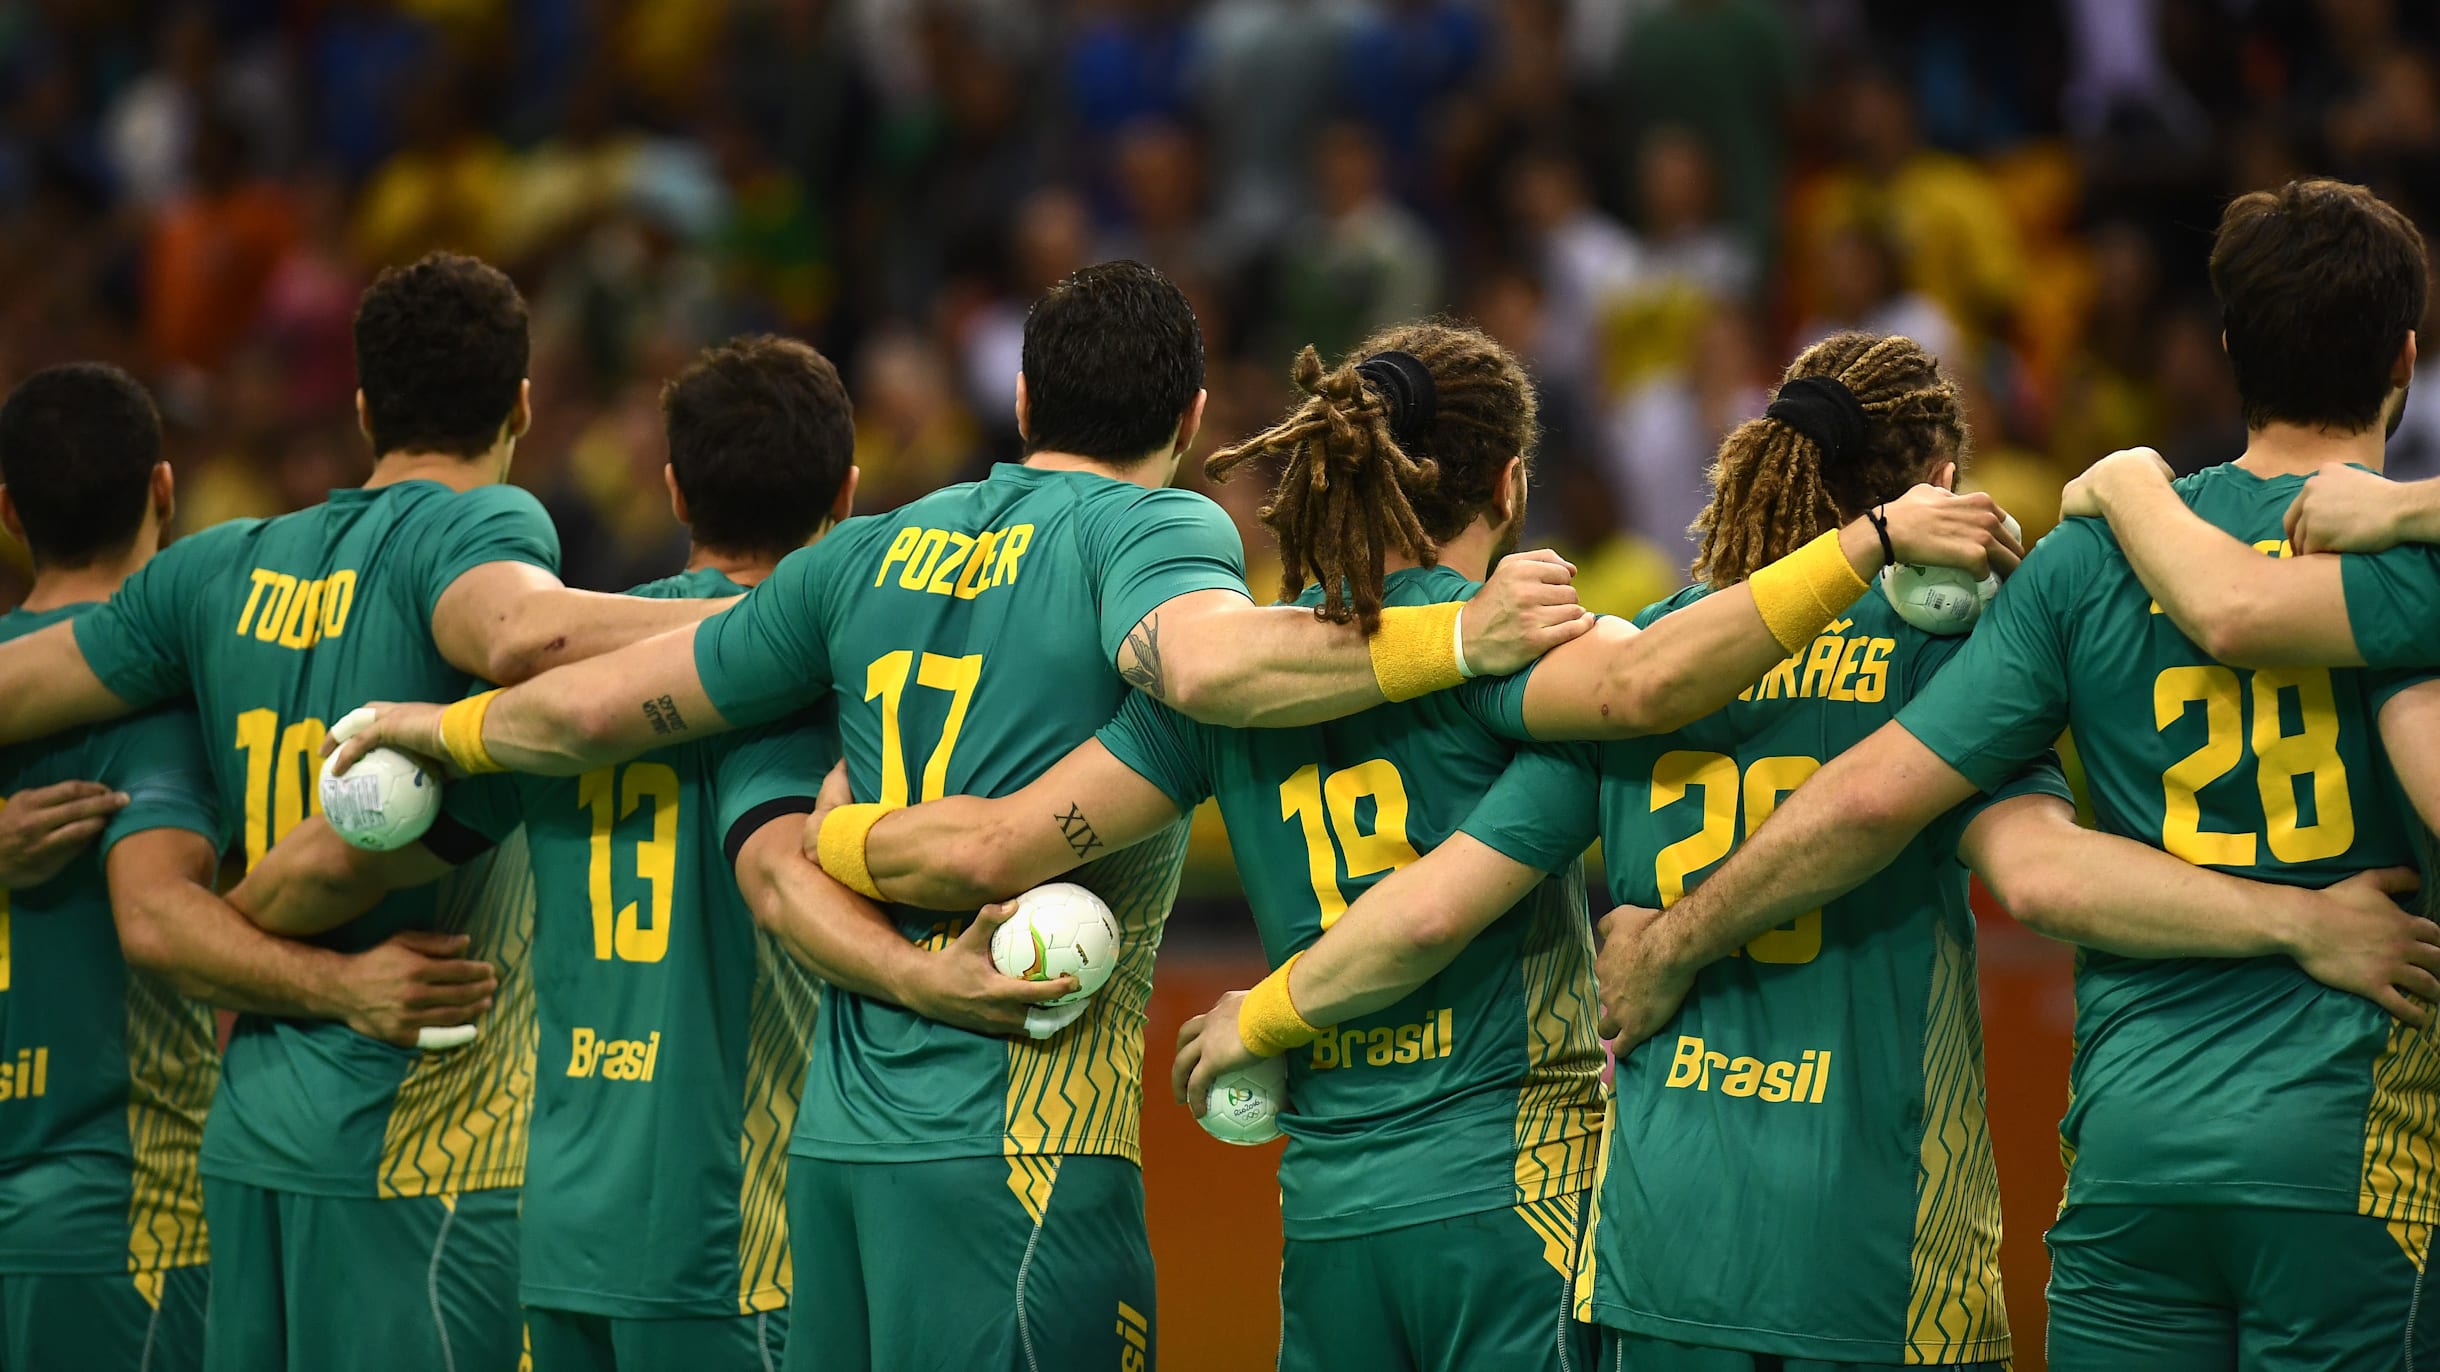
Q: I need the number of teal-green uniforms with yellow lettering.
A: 7